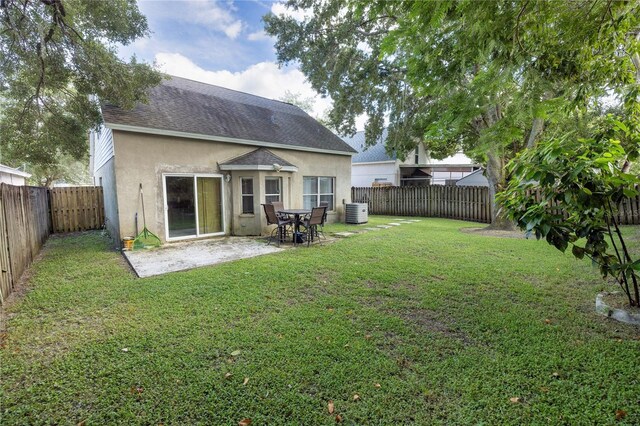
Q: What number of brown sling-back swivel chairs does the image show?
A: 4